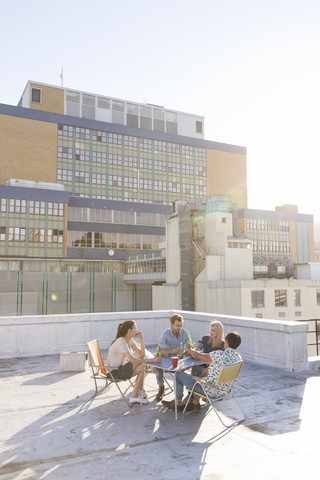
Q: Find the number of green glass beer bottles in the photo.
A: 4